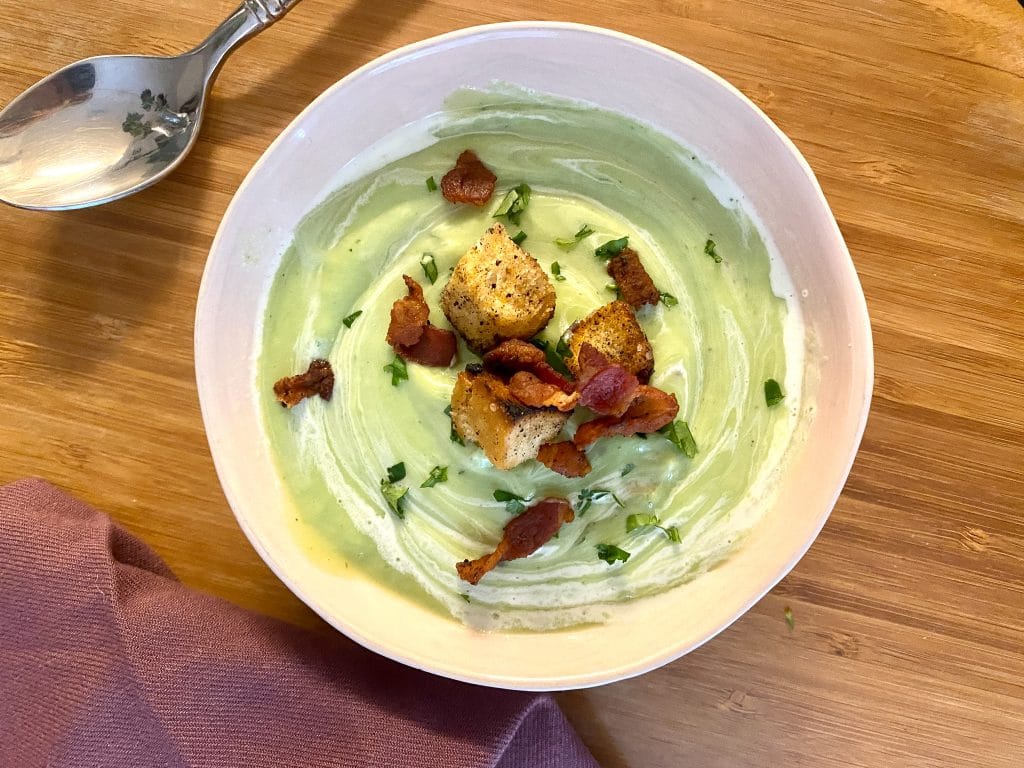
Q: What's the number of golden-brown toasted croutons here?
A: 3